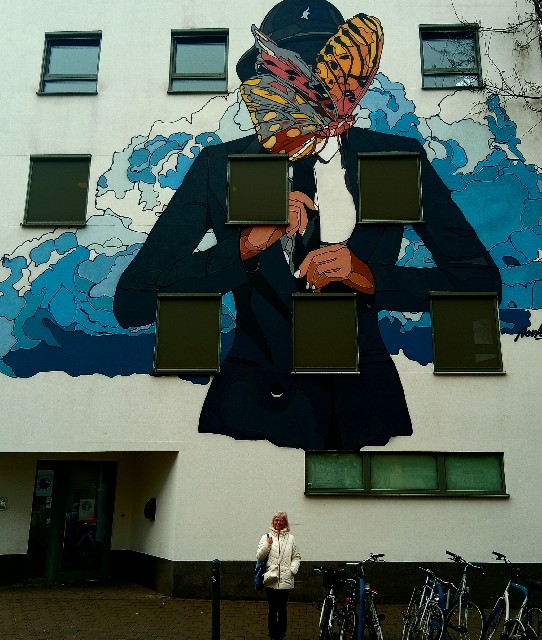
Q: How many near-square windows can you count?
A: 9